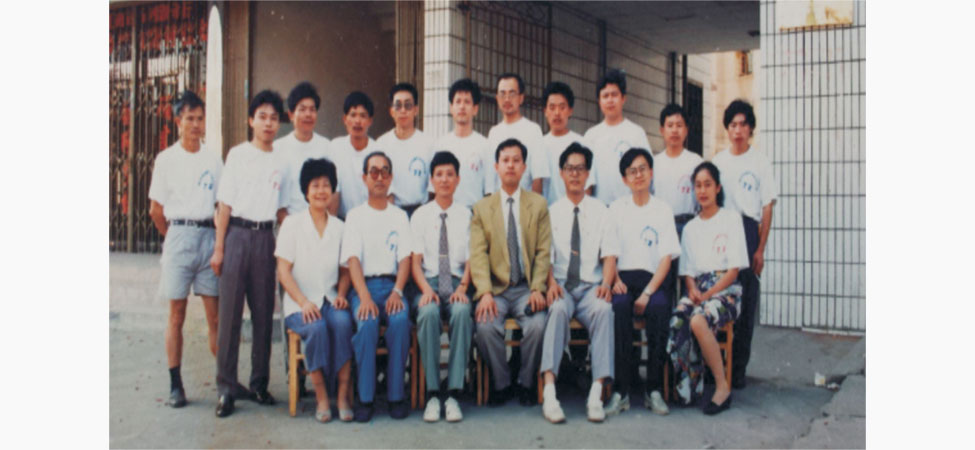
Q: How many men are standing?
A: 11